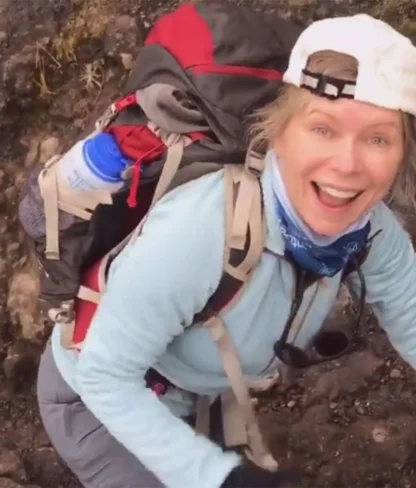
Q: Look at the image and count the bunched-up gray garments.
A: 1